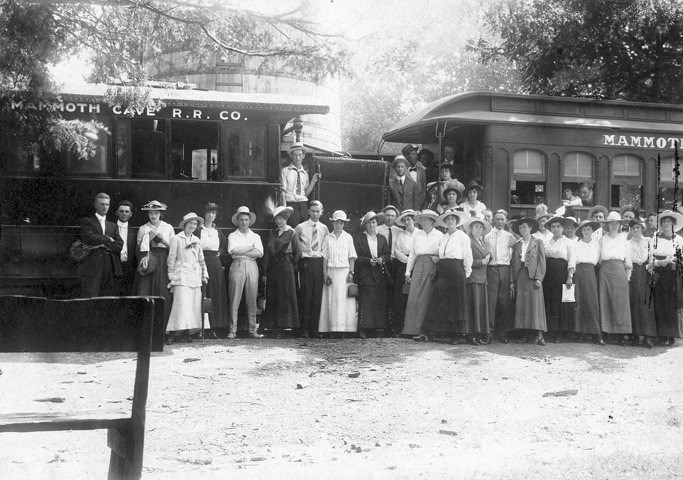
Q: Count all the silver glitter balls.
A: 0